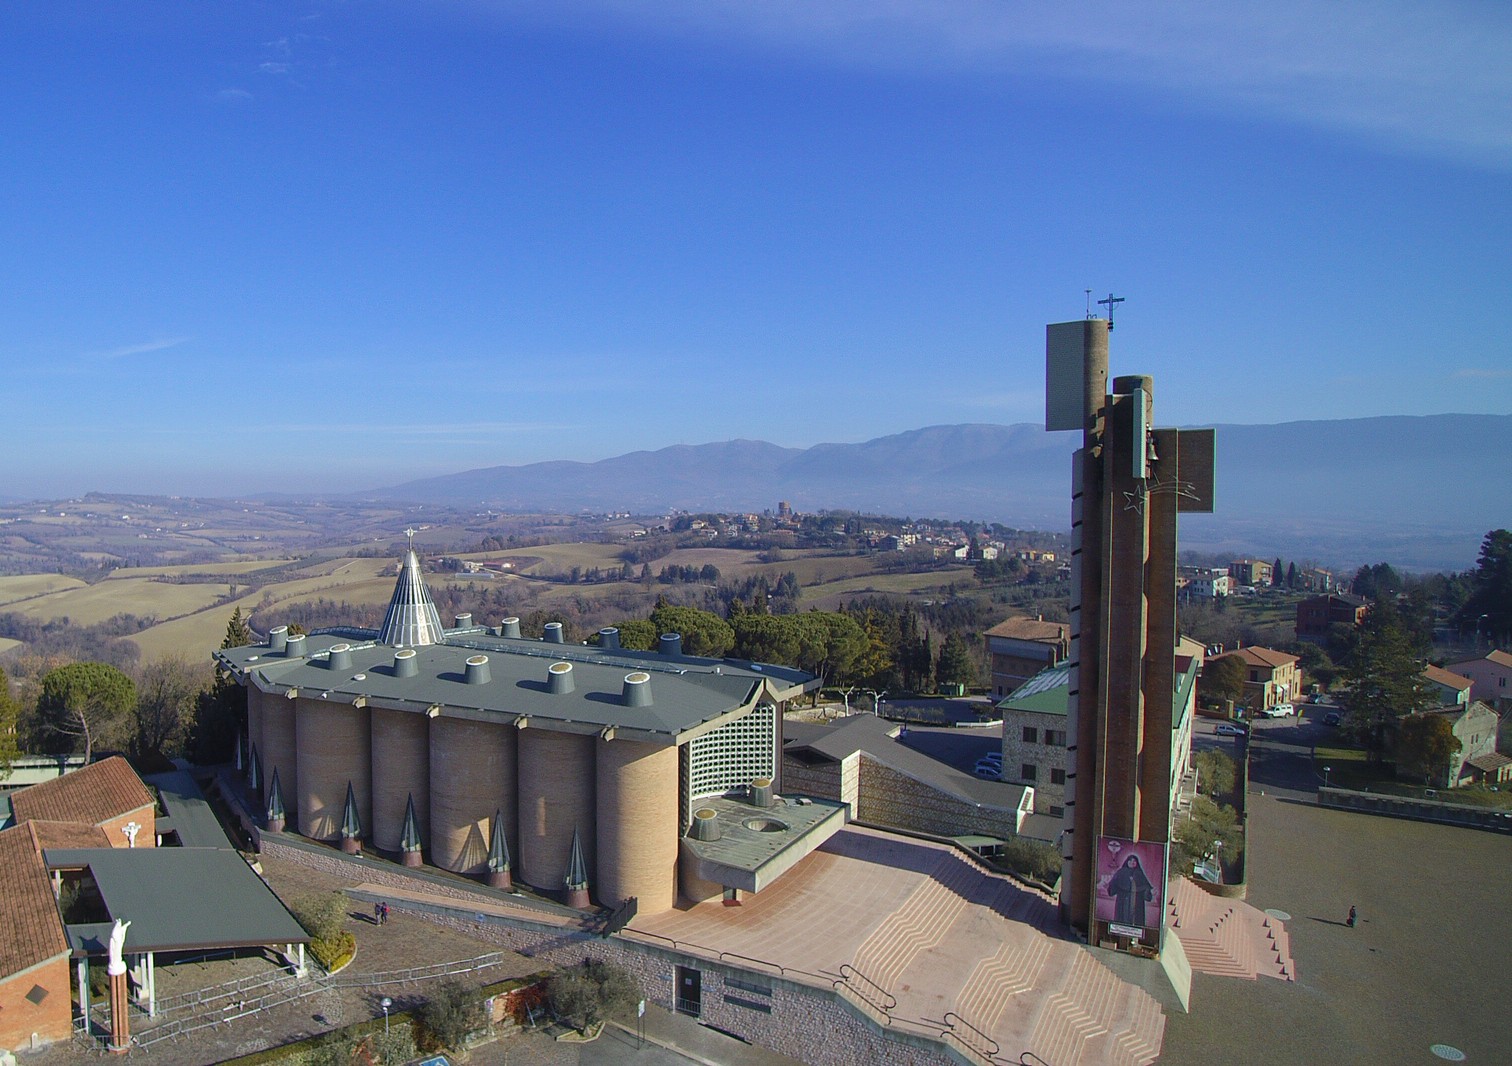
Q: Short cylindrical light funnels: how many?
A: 14